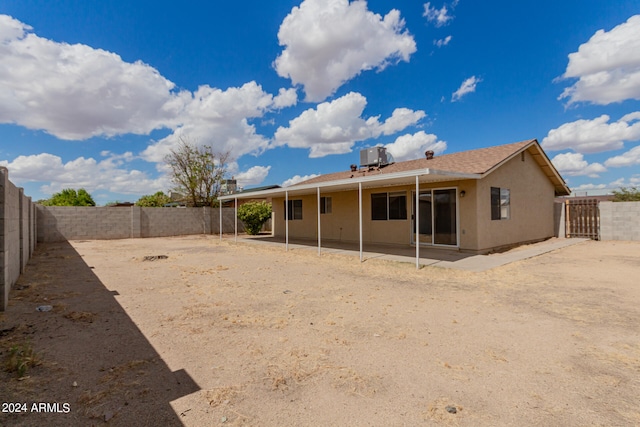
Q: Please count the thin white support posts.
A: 6